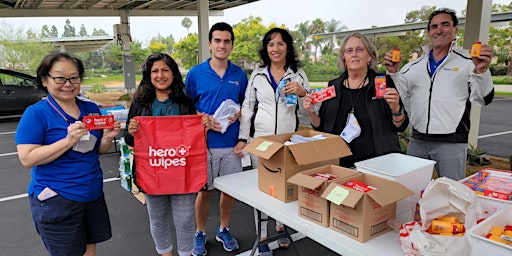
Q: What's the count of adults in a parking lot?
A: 6